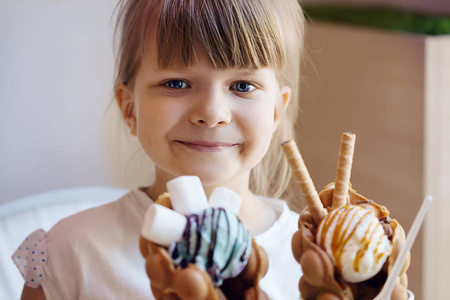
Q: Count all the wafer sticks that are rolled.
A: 2